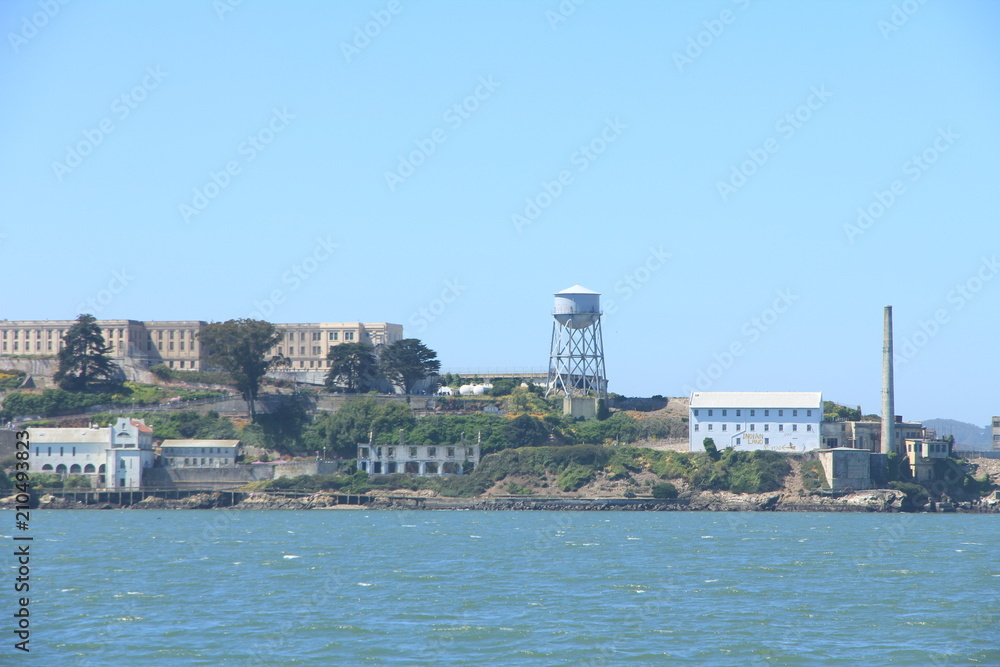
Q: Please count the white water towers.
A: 1